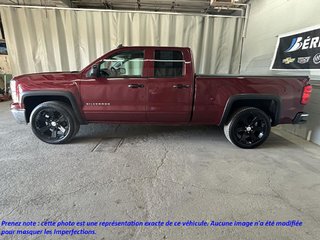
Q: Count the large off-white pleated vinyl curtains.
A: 1